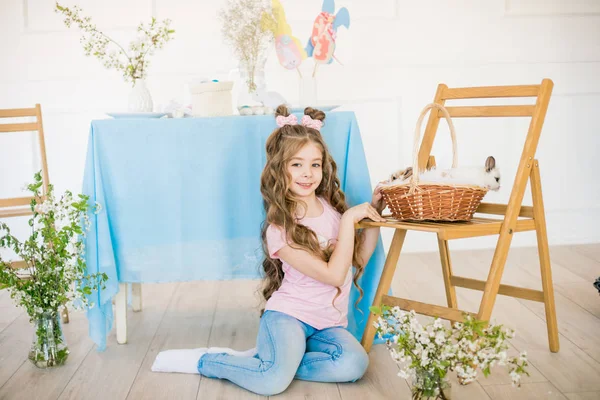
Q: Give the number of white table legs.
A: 2